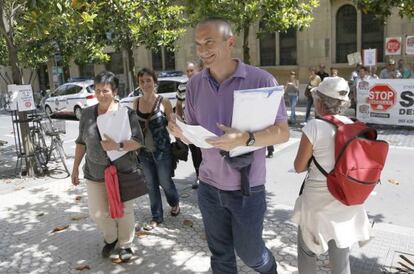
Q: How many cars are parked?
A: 2